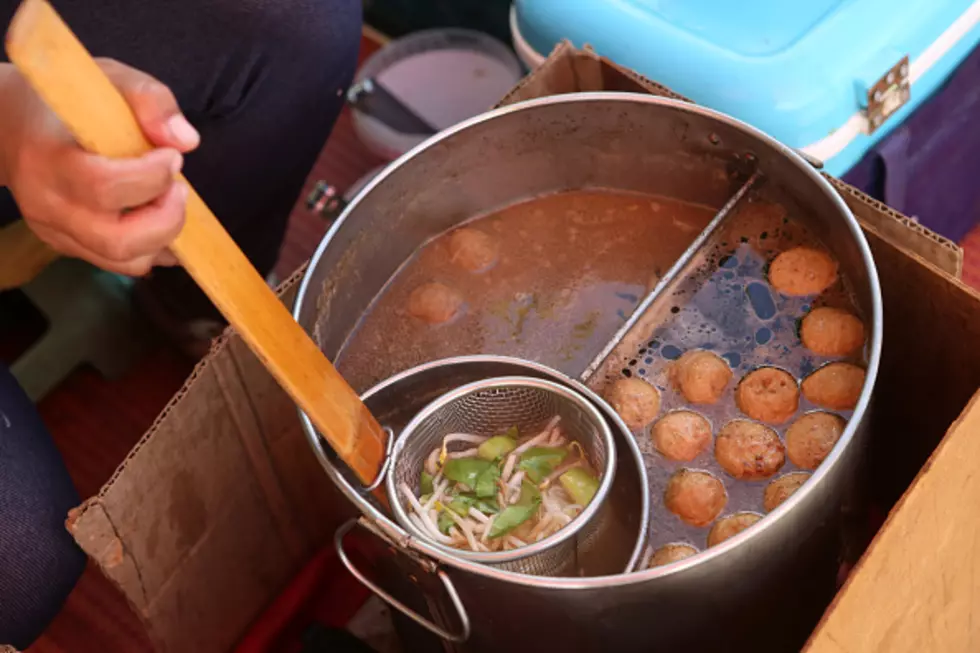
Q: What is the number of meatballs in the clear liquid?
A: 13